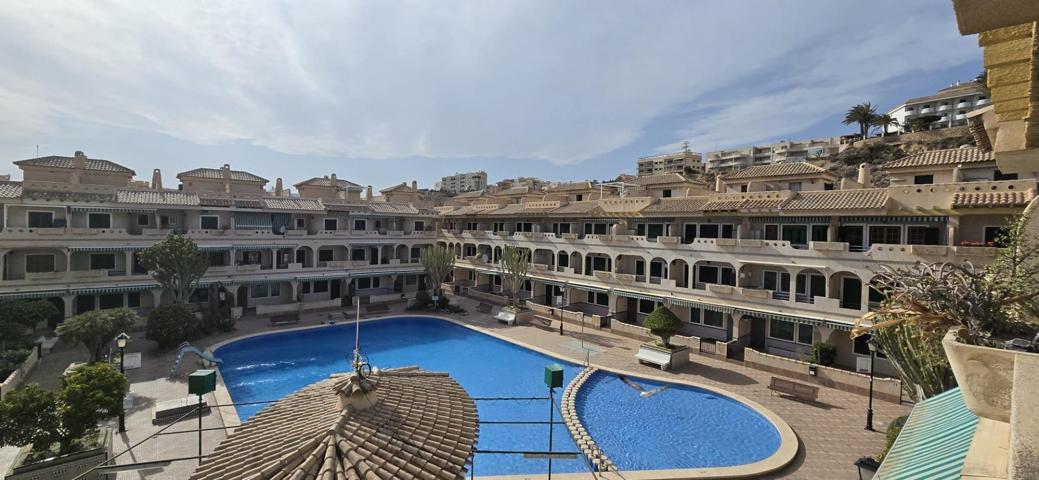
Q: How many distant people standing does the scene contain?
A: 0